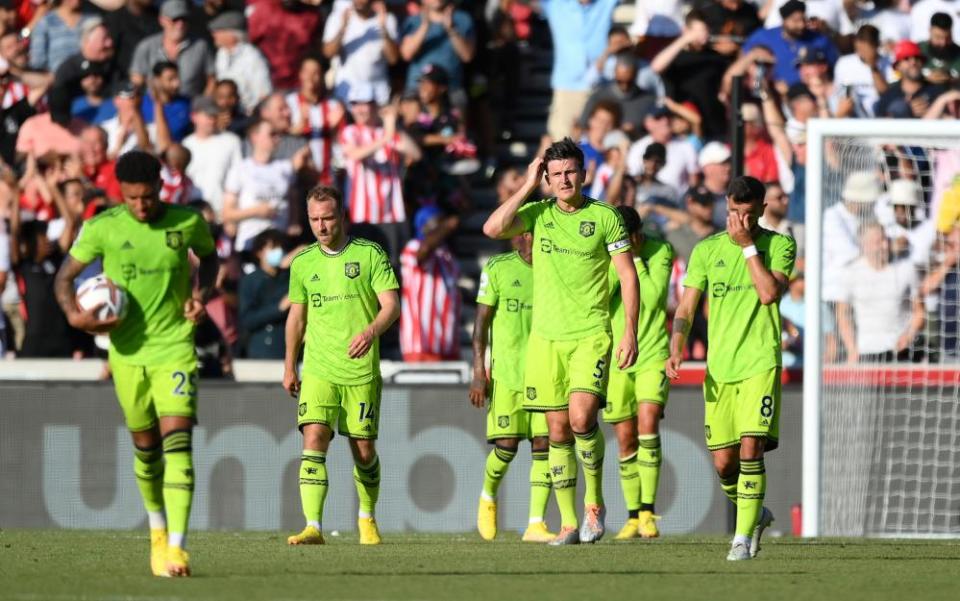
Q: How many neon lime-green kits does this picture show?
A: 6